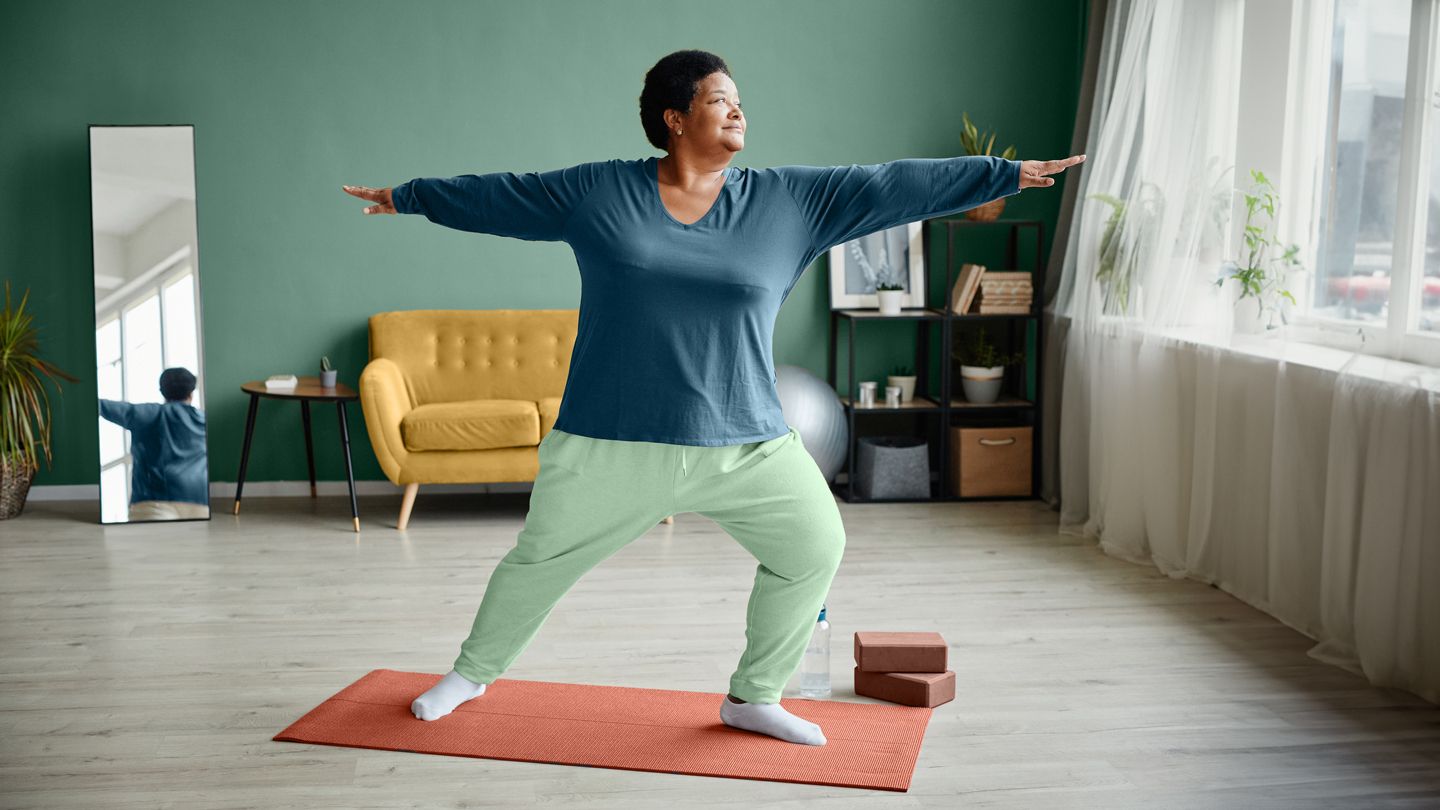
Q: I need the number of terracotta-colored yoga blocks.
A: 2